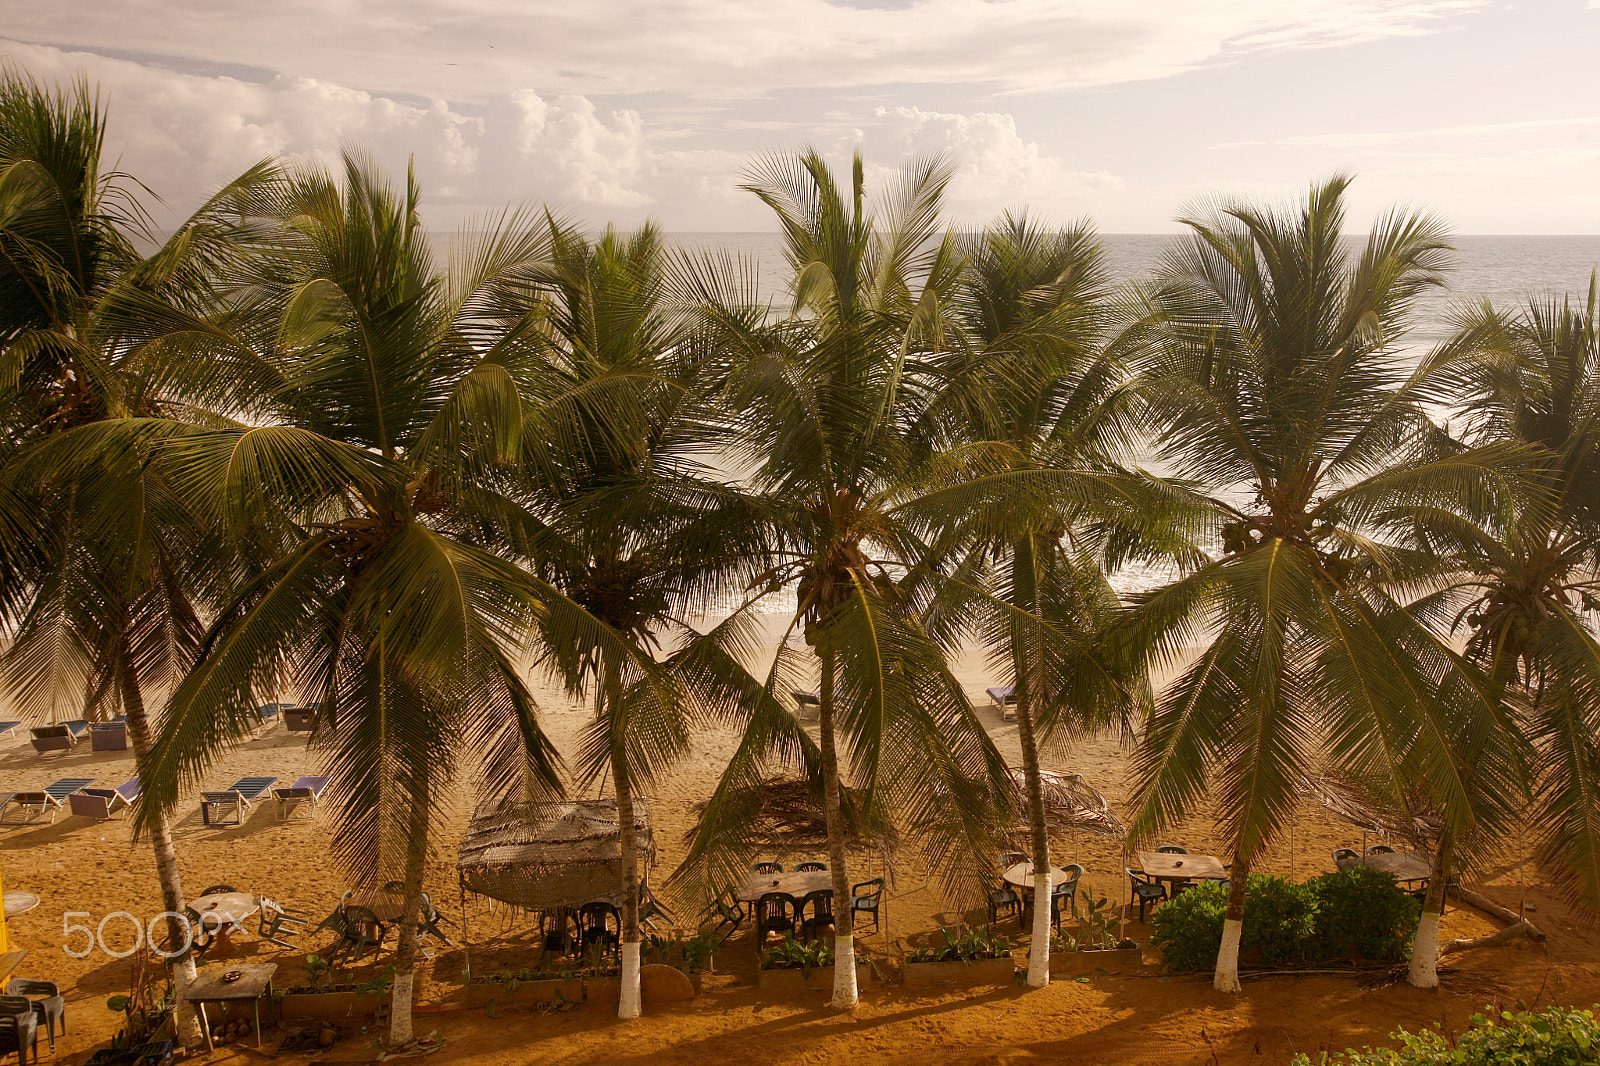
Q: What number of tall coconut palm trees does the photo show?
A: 7